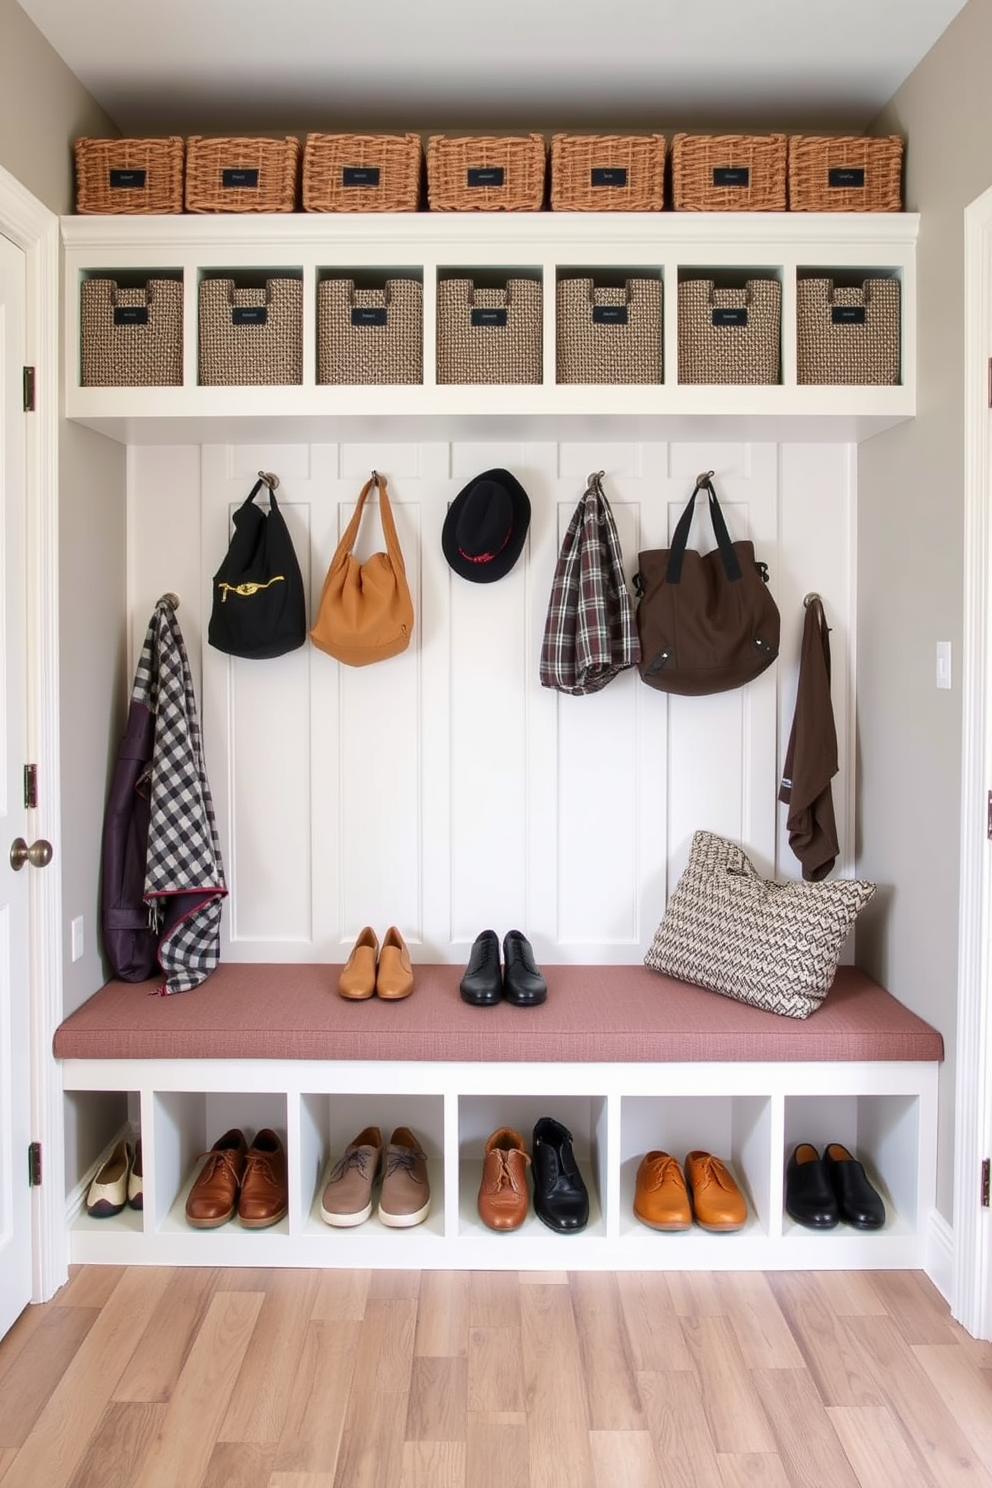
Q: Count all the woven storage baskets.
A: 14